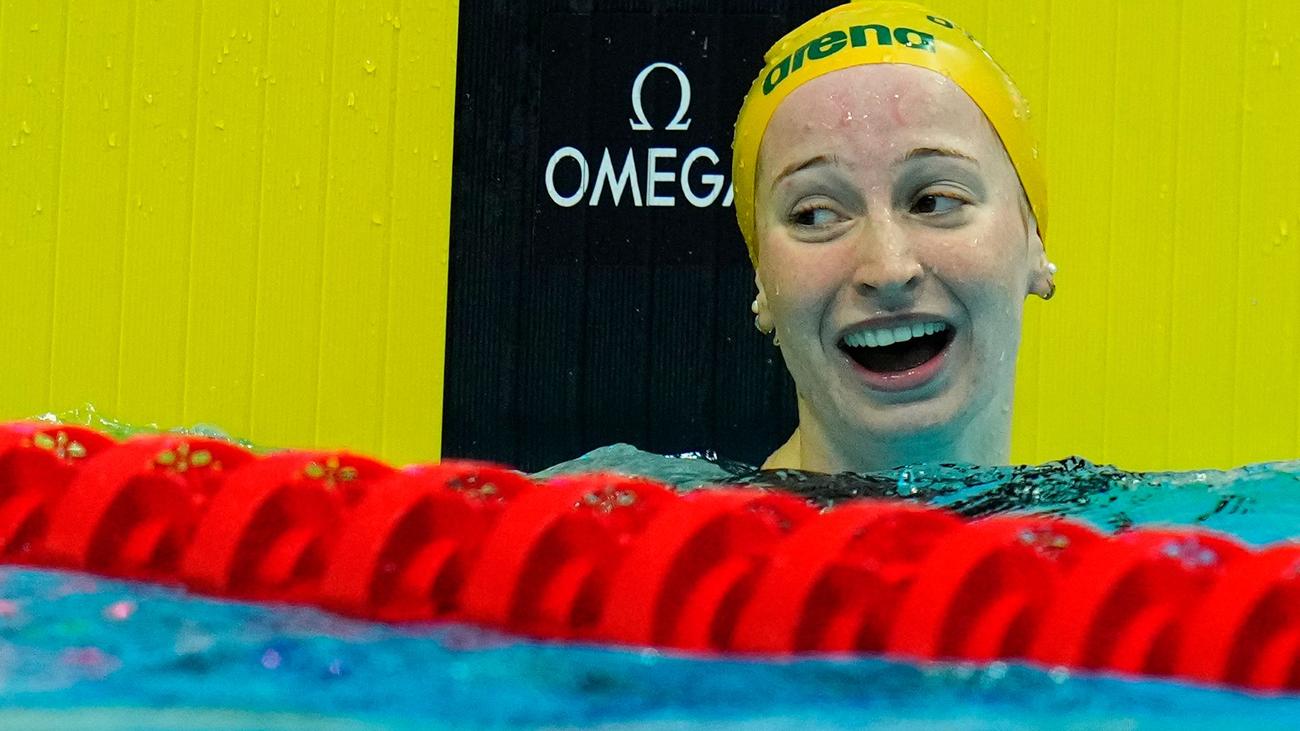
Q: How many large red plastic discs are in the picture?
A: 10